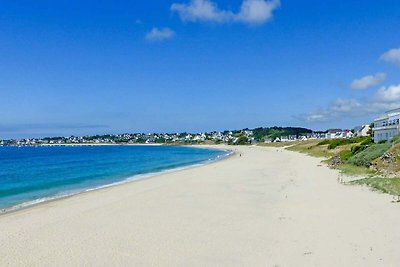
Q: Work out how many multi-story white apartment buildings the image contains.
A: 1